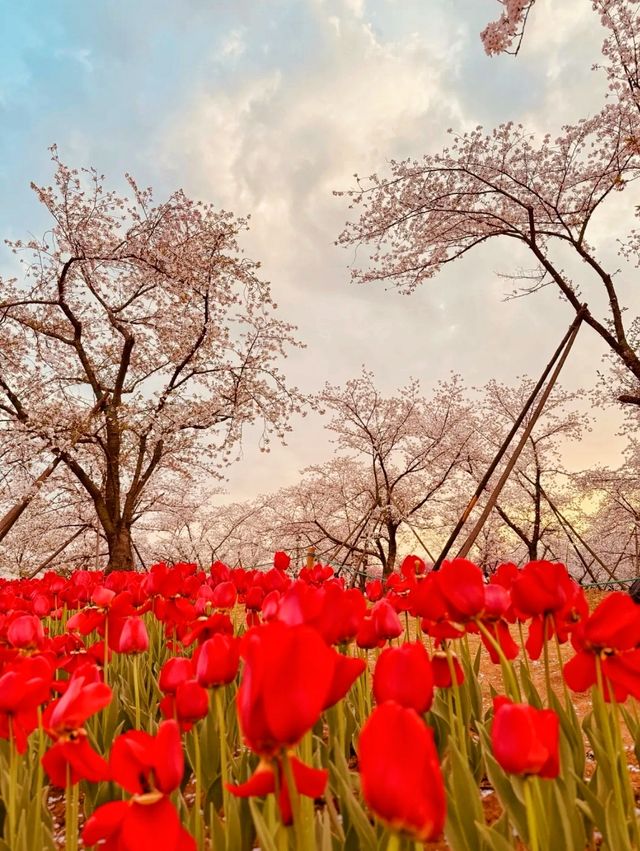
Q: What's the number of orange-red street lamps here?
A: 0